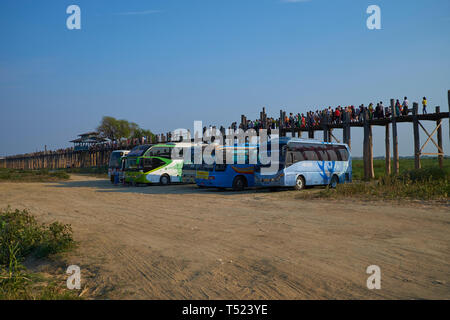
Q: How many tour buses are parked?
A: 5